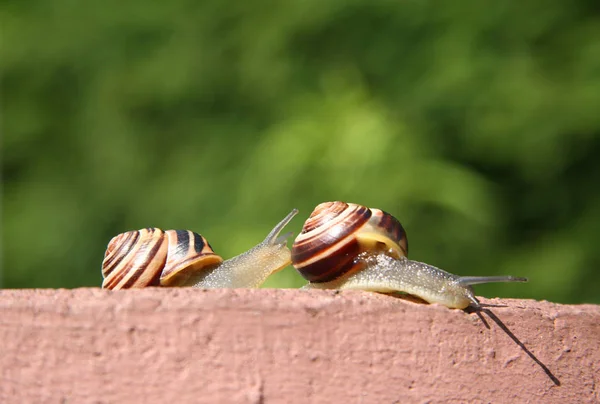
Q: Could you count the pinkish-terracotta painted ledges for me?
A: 1